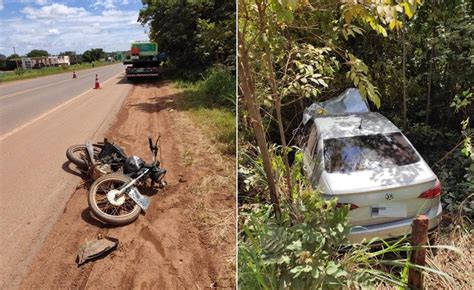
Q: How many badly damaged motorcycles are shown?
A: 1